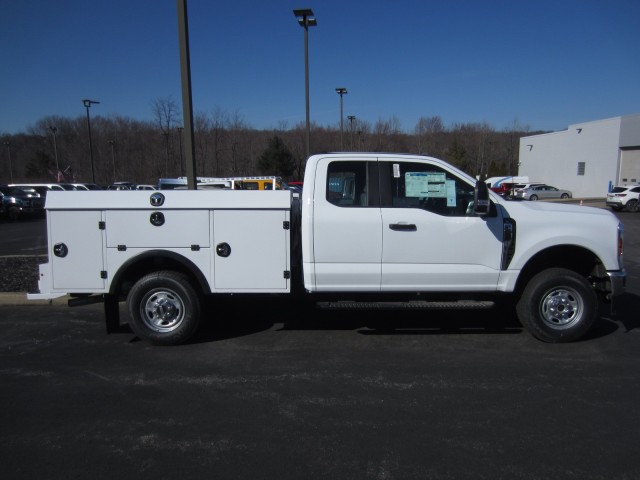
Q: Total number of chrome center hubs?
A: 2